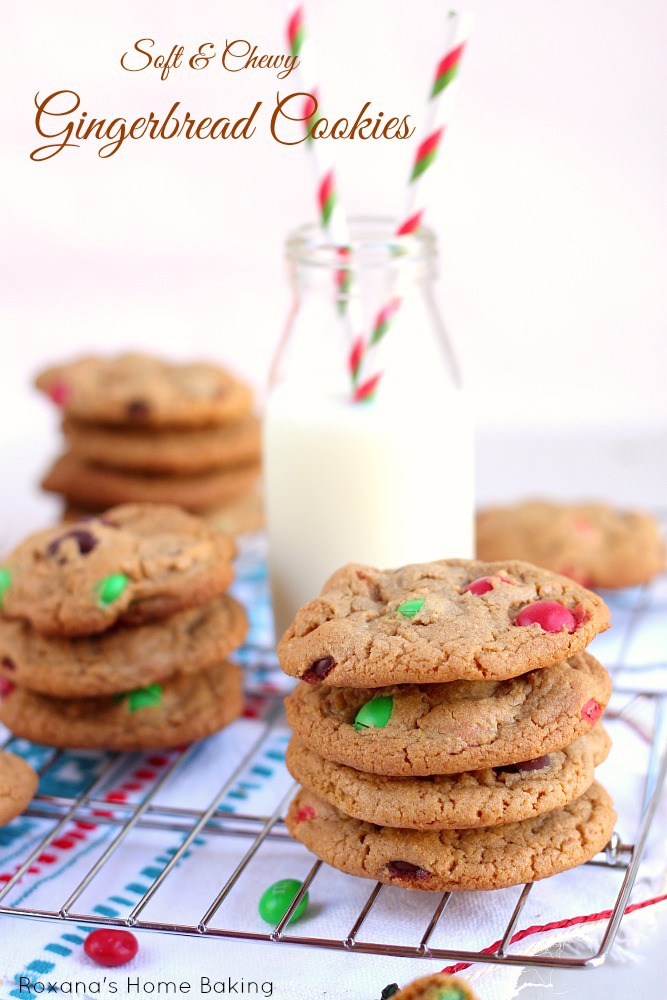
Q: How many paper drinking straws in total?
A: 2